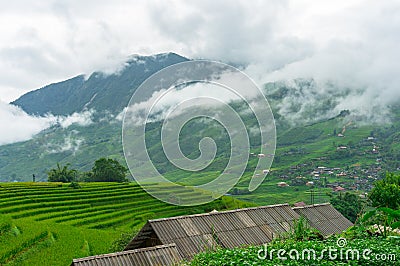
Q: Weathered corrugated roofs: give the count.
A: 3